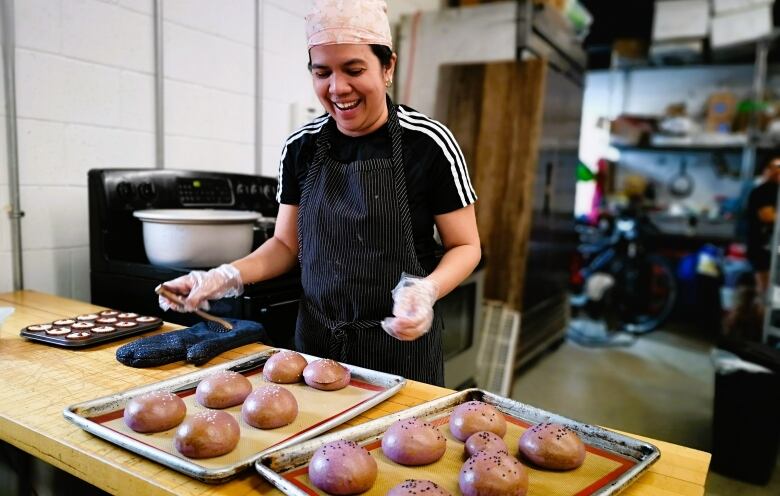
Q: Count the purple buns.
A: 13